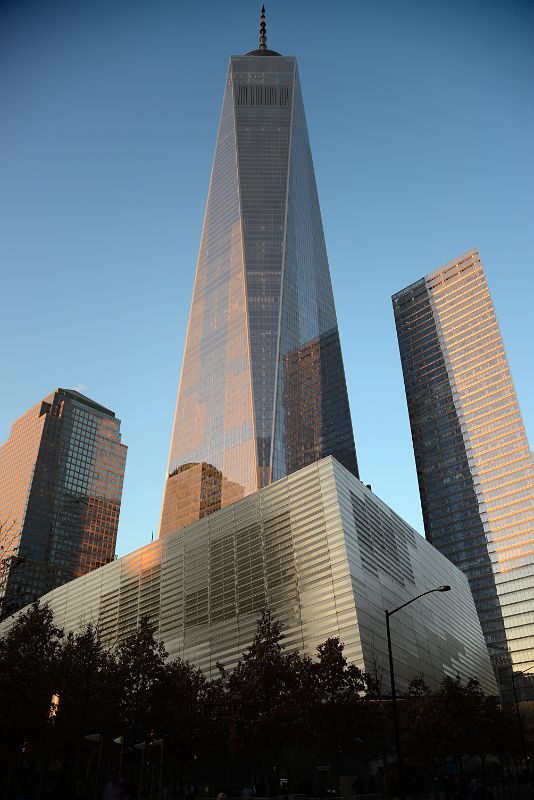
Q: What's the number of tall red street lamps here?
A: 0